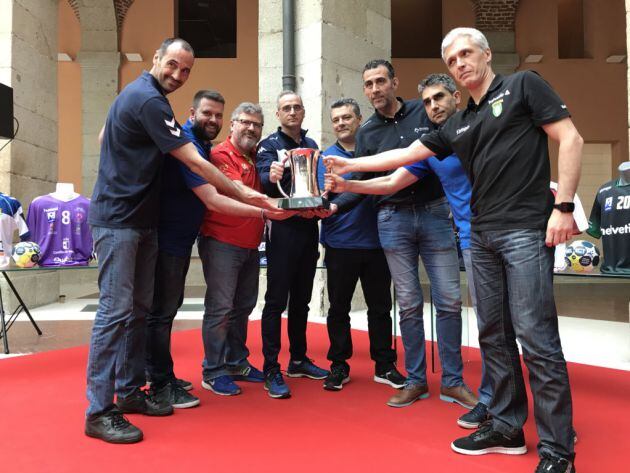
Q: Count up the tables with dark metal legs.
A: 1